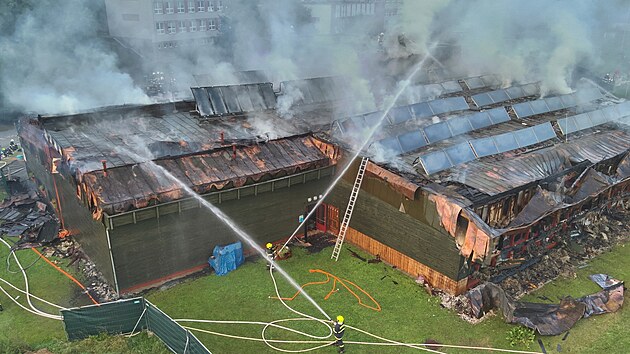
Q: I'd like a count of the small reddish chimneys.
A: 3